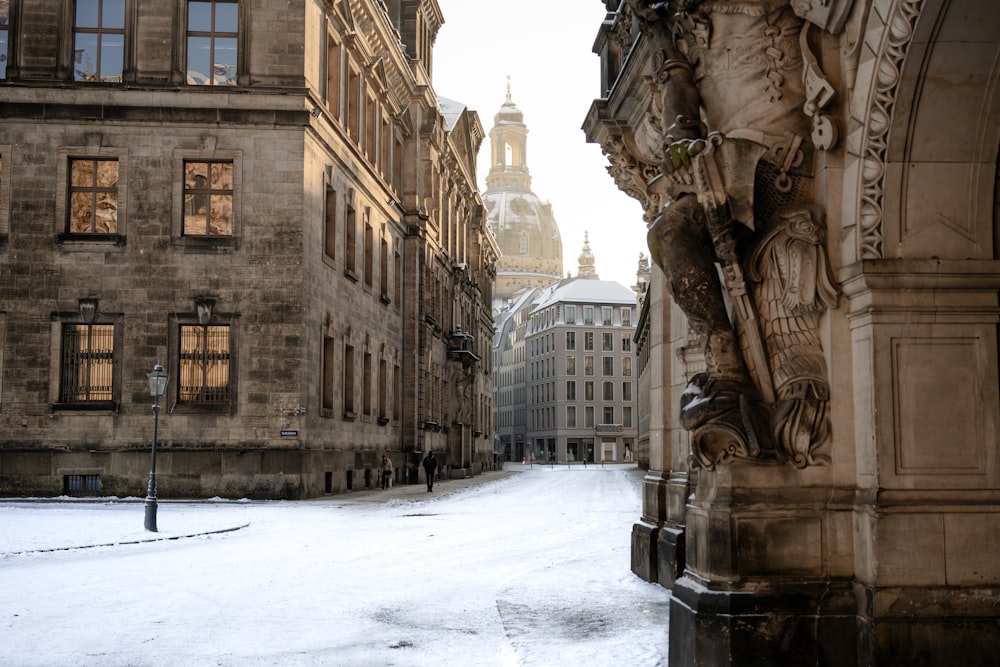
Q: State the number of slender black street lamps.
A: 1